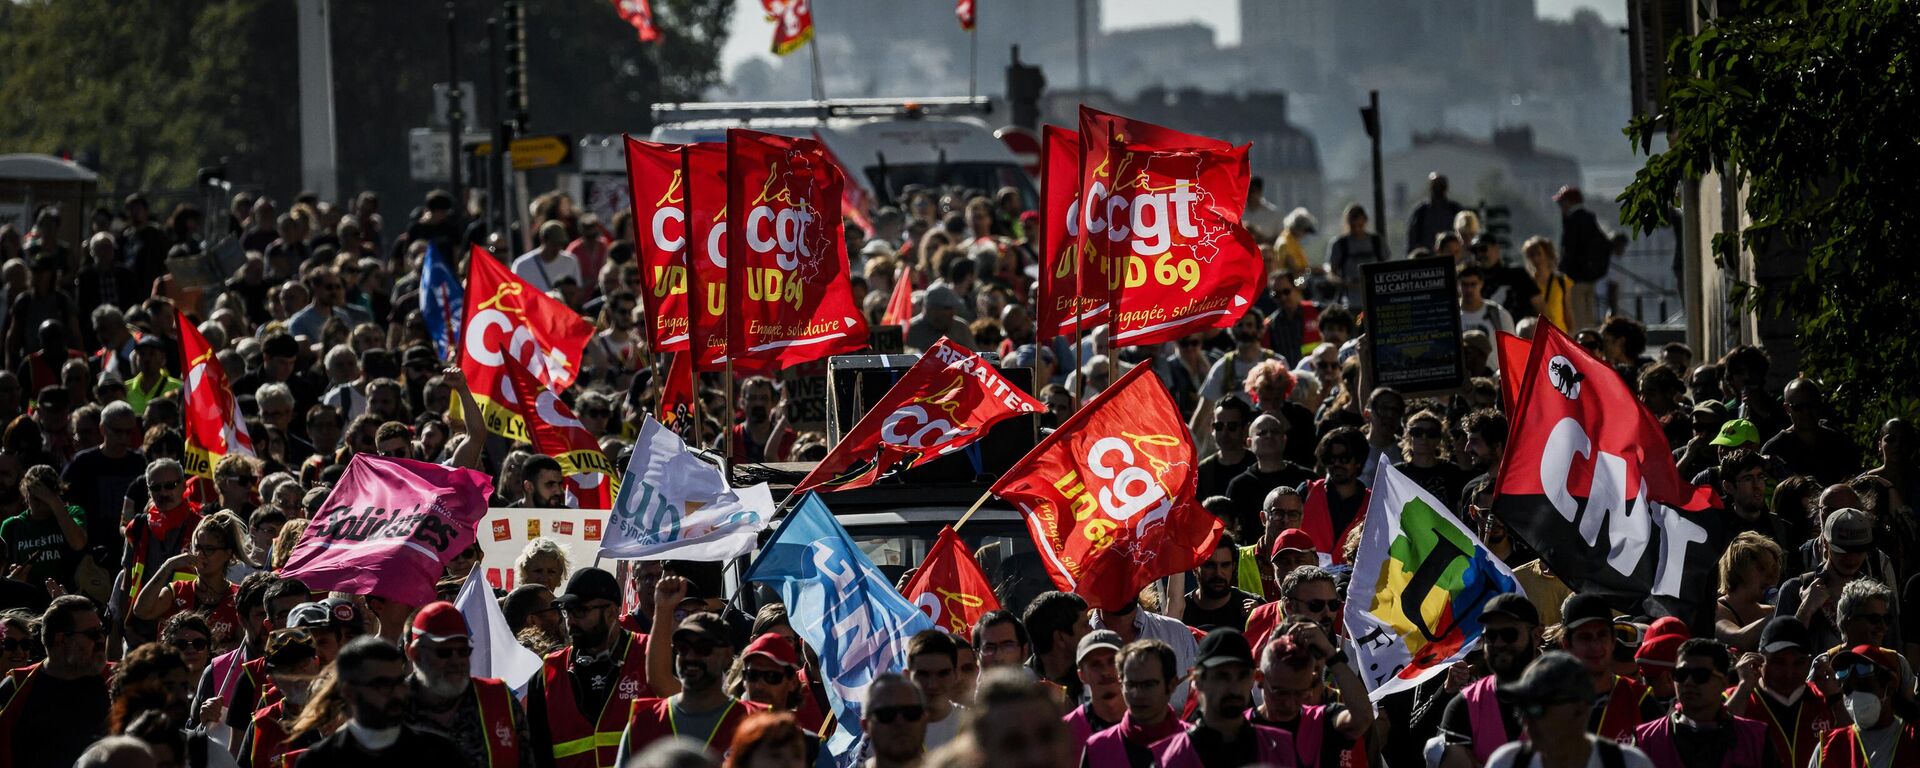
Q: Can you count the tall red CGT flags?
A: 6